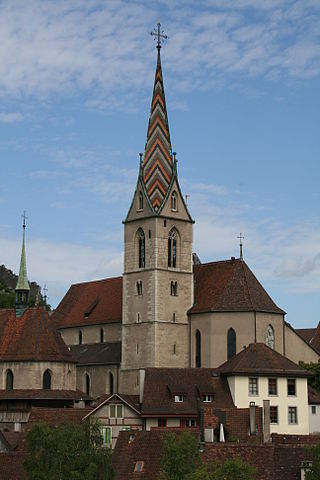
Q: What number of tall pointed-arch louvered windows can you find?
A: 2